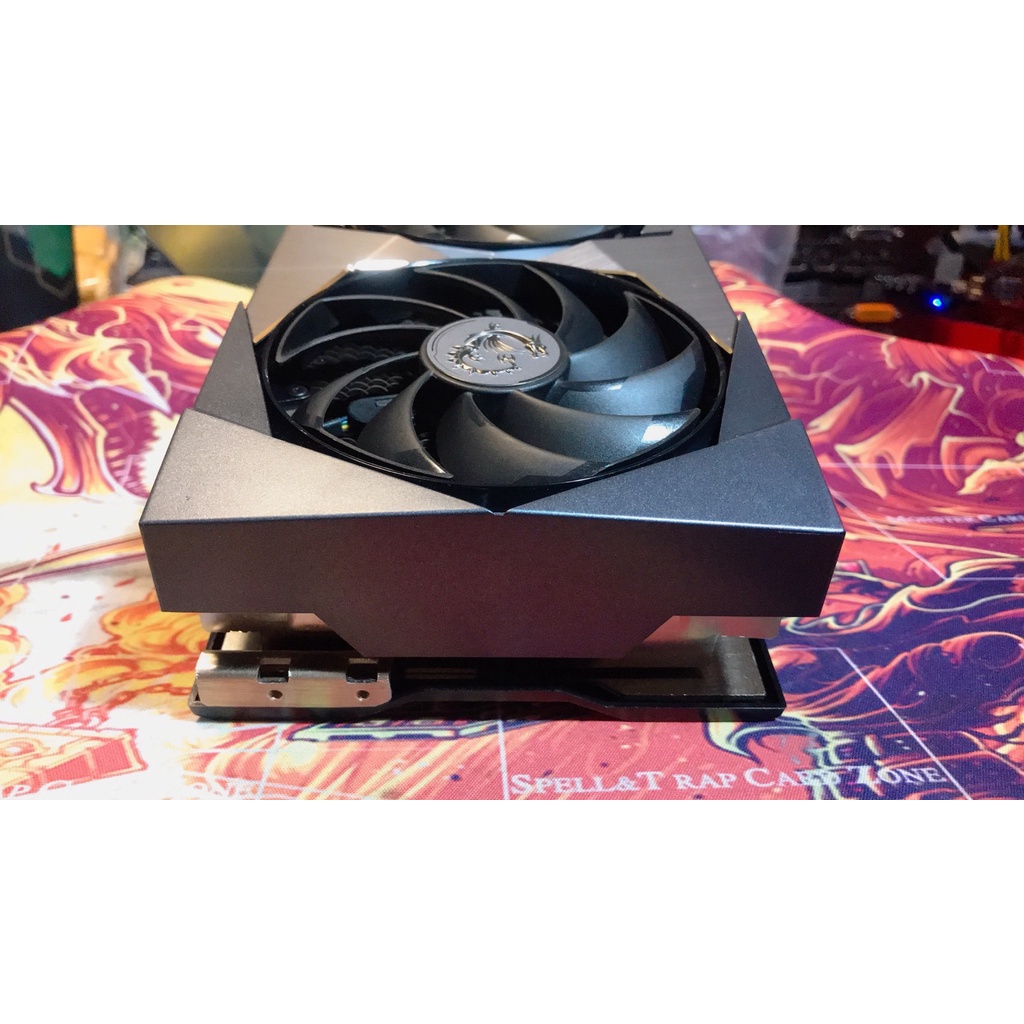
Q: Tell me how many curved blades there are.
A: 10